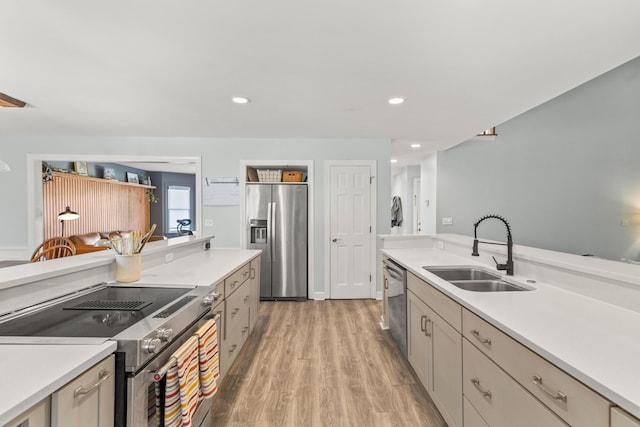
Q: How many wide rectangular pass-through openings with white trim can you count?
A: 1